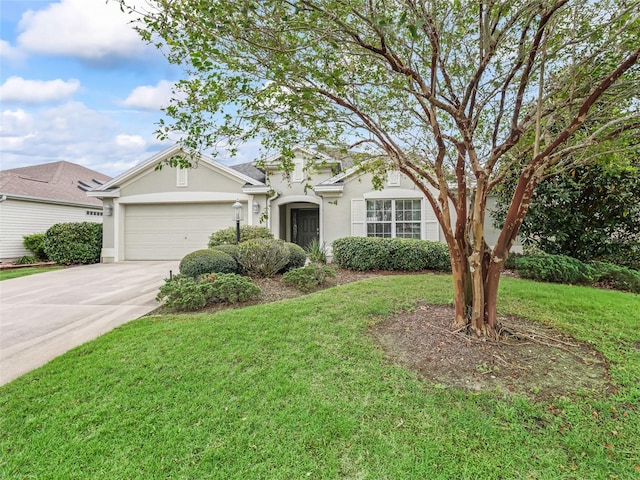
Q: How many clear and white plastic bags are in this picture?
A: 0